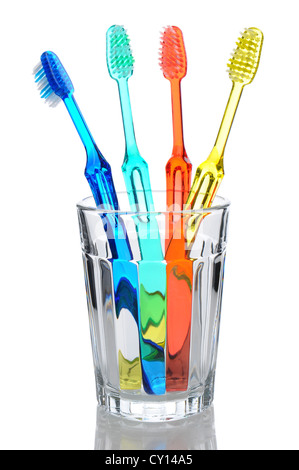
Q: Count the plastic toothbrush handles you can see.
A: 4